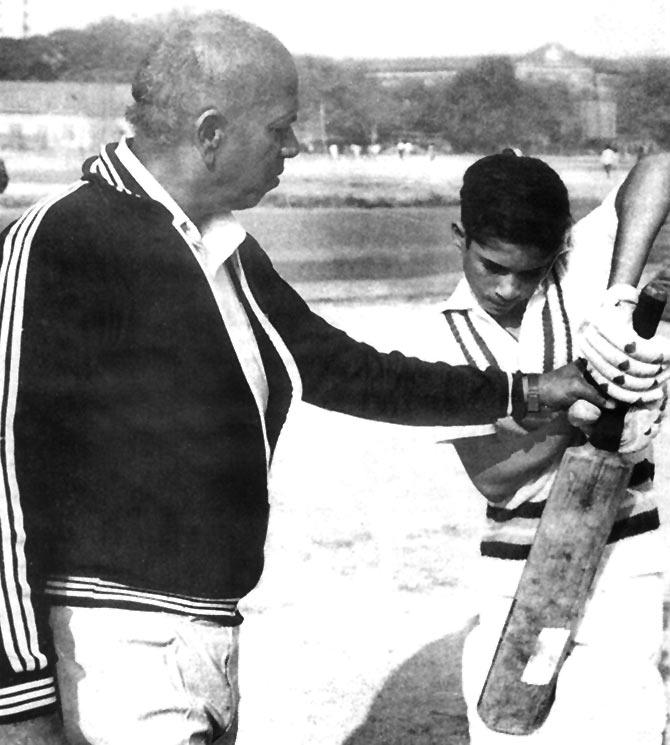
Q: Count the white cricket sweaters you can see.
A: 1